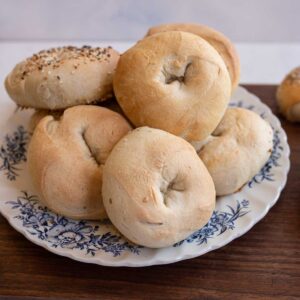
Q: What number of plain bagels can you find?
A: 5